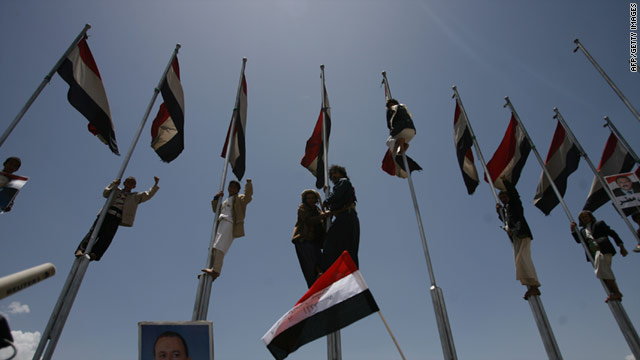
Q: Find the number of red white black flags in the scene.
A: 10